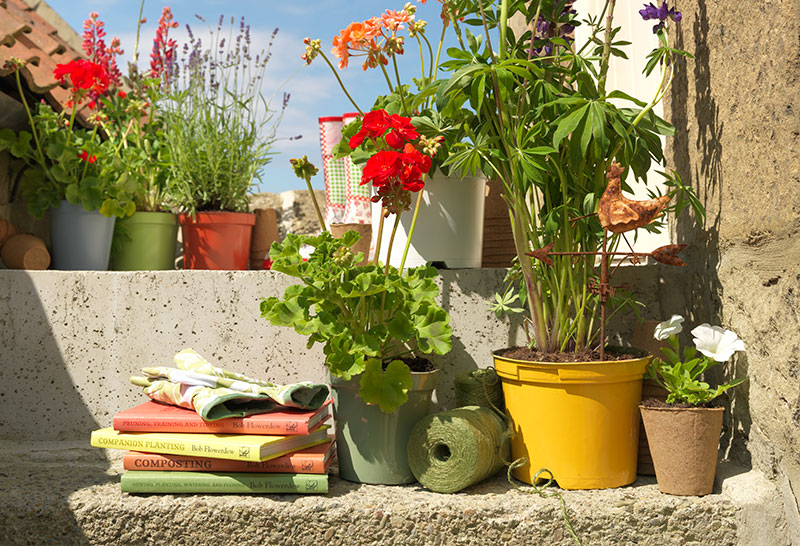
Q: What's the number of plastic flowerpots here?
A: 6